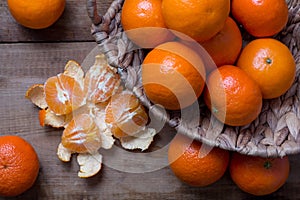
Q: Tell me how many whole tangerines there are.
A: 11